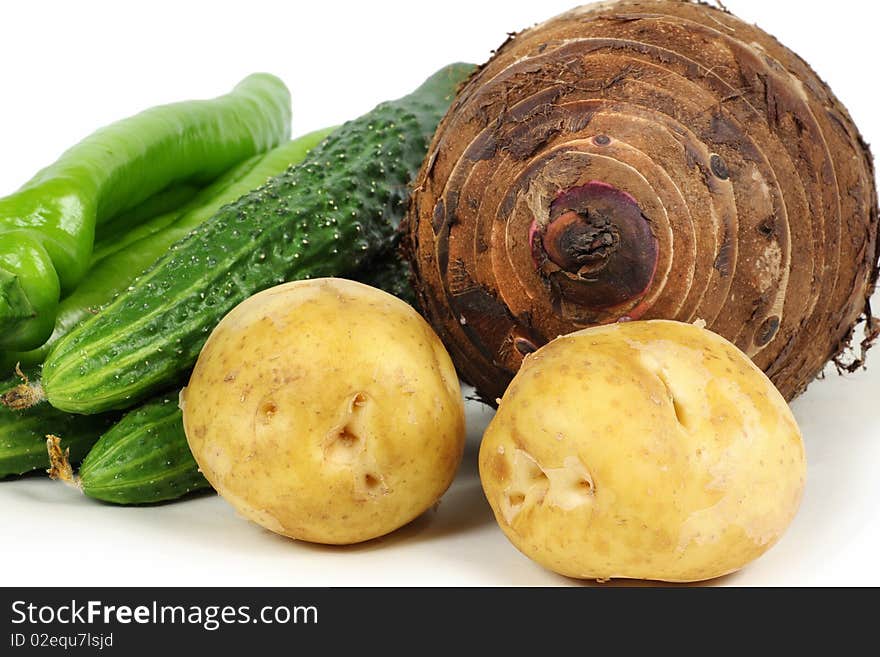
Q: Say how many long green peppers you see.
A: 2